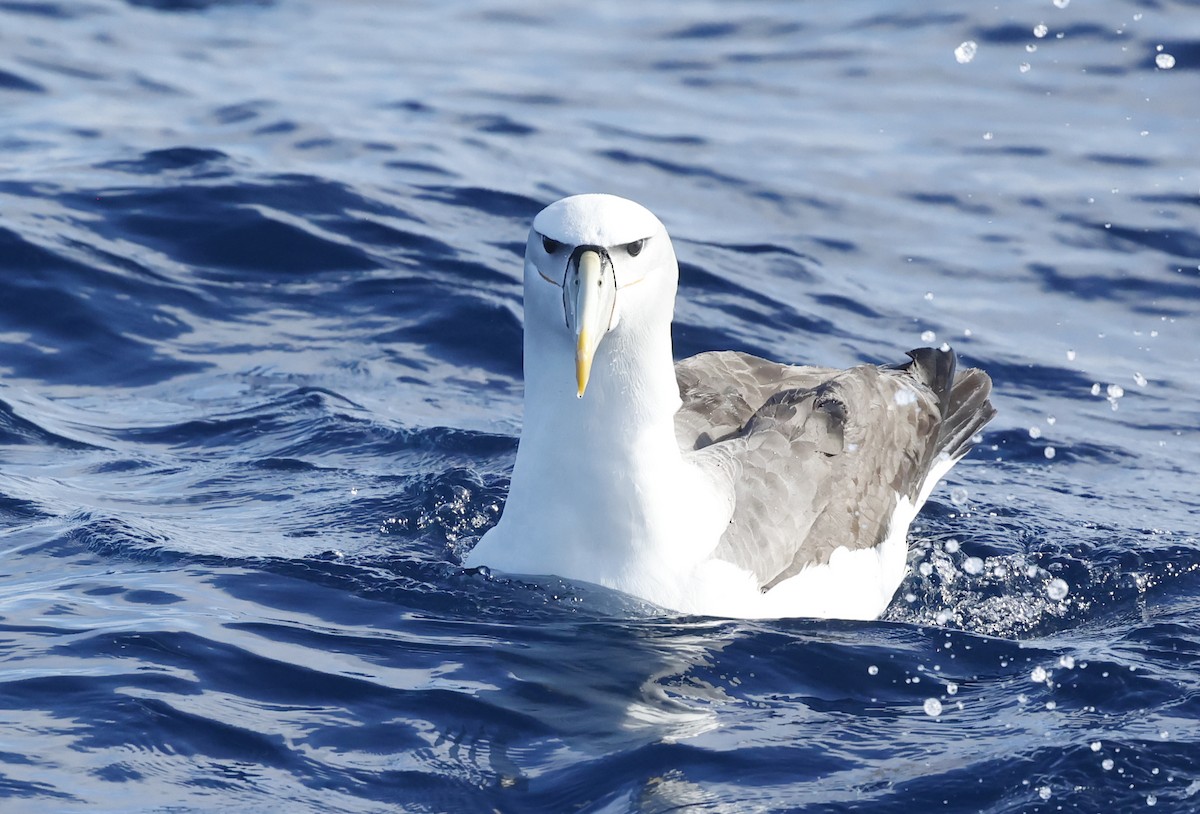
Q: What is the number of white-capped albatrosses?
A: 1